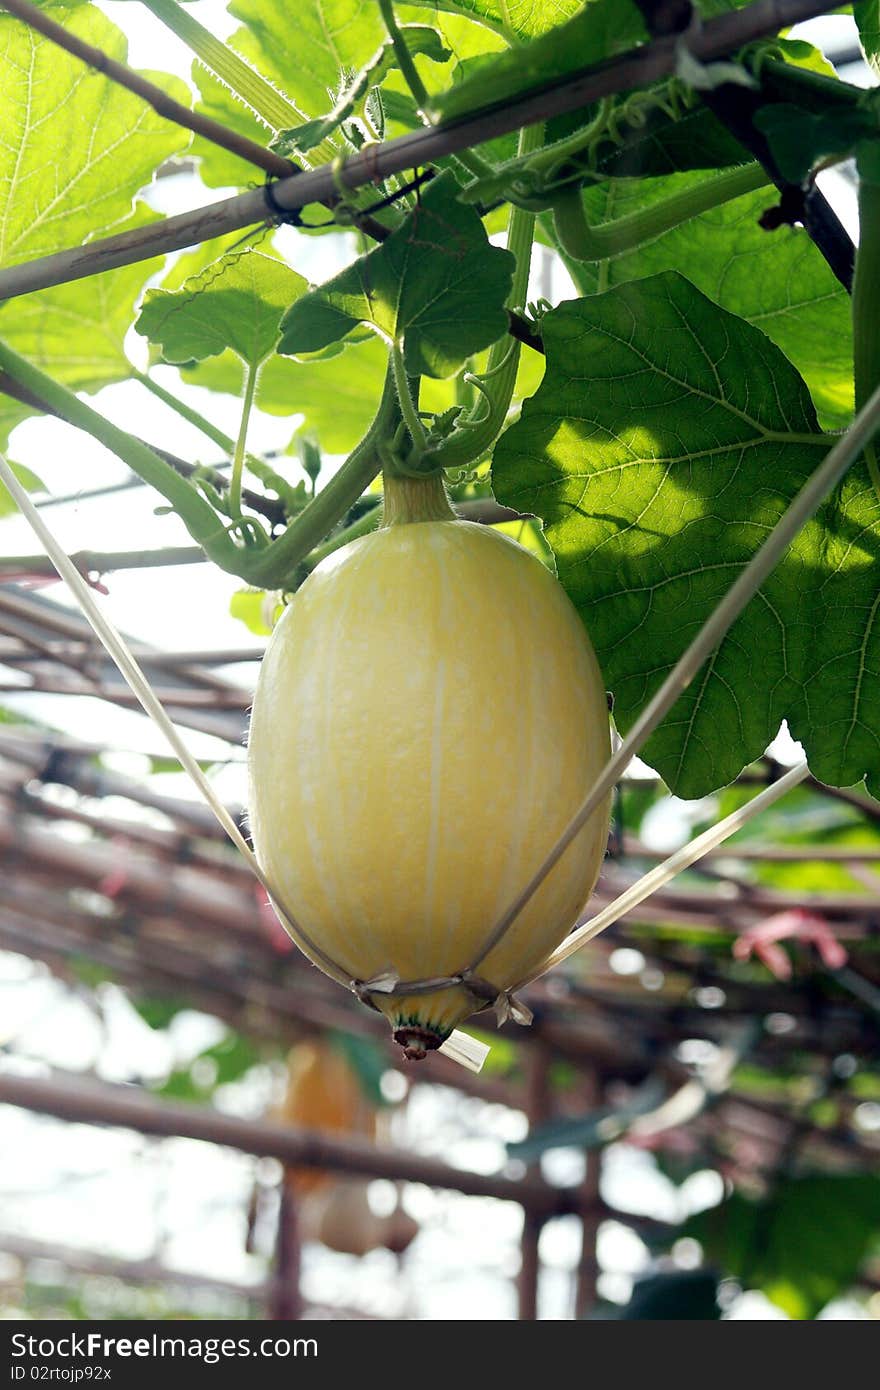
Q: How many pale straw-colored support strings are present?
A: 3